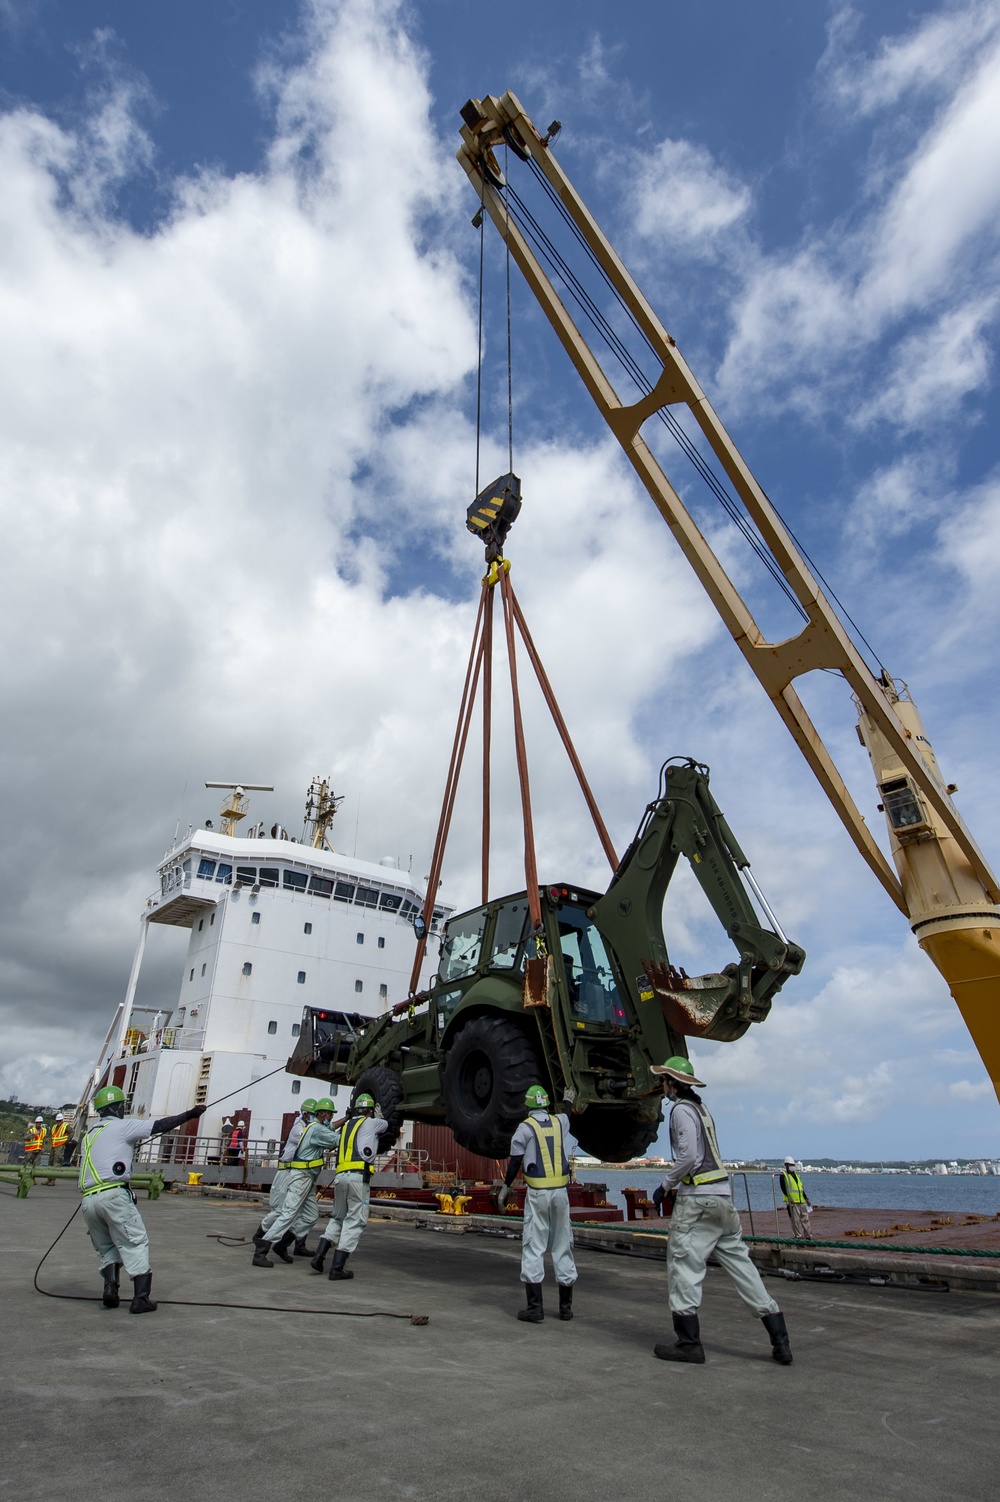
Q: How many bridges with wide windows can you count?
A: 1